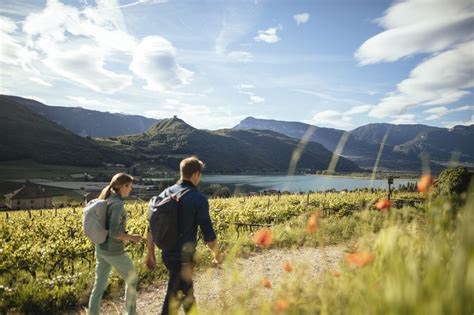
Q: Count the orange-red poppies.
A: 9